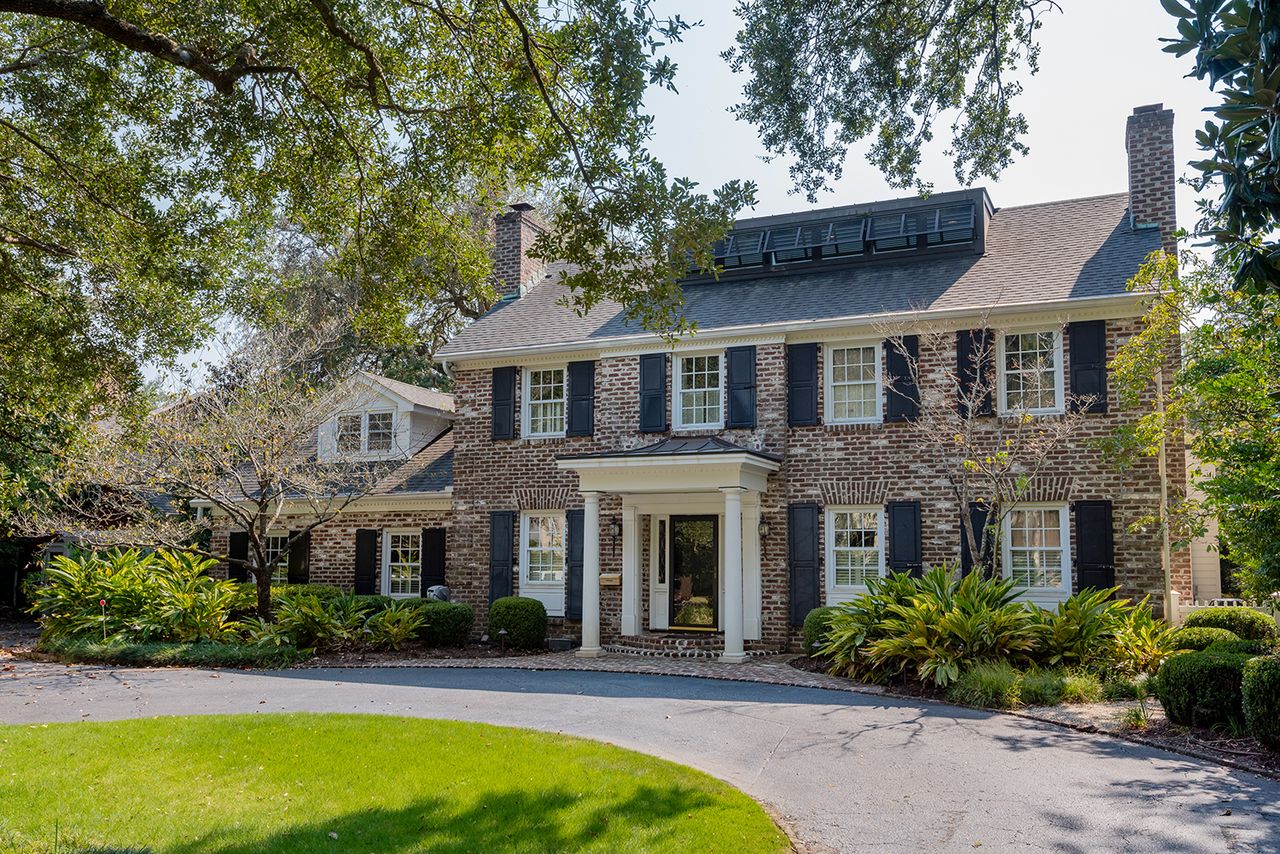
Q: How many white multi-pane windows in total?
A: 11